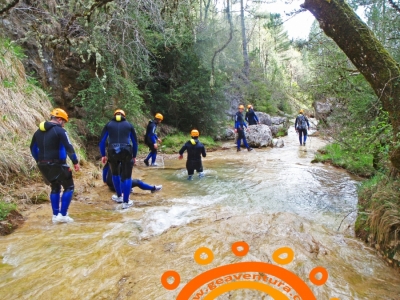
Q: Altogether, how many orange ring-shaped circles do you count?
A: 5